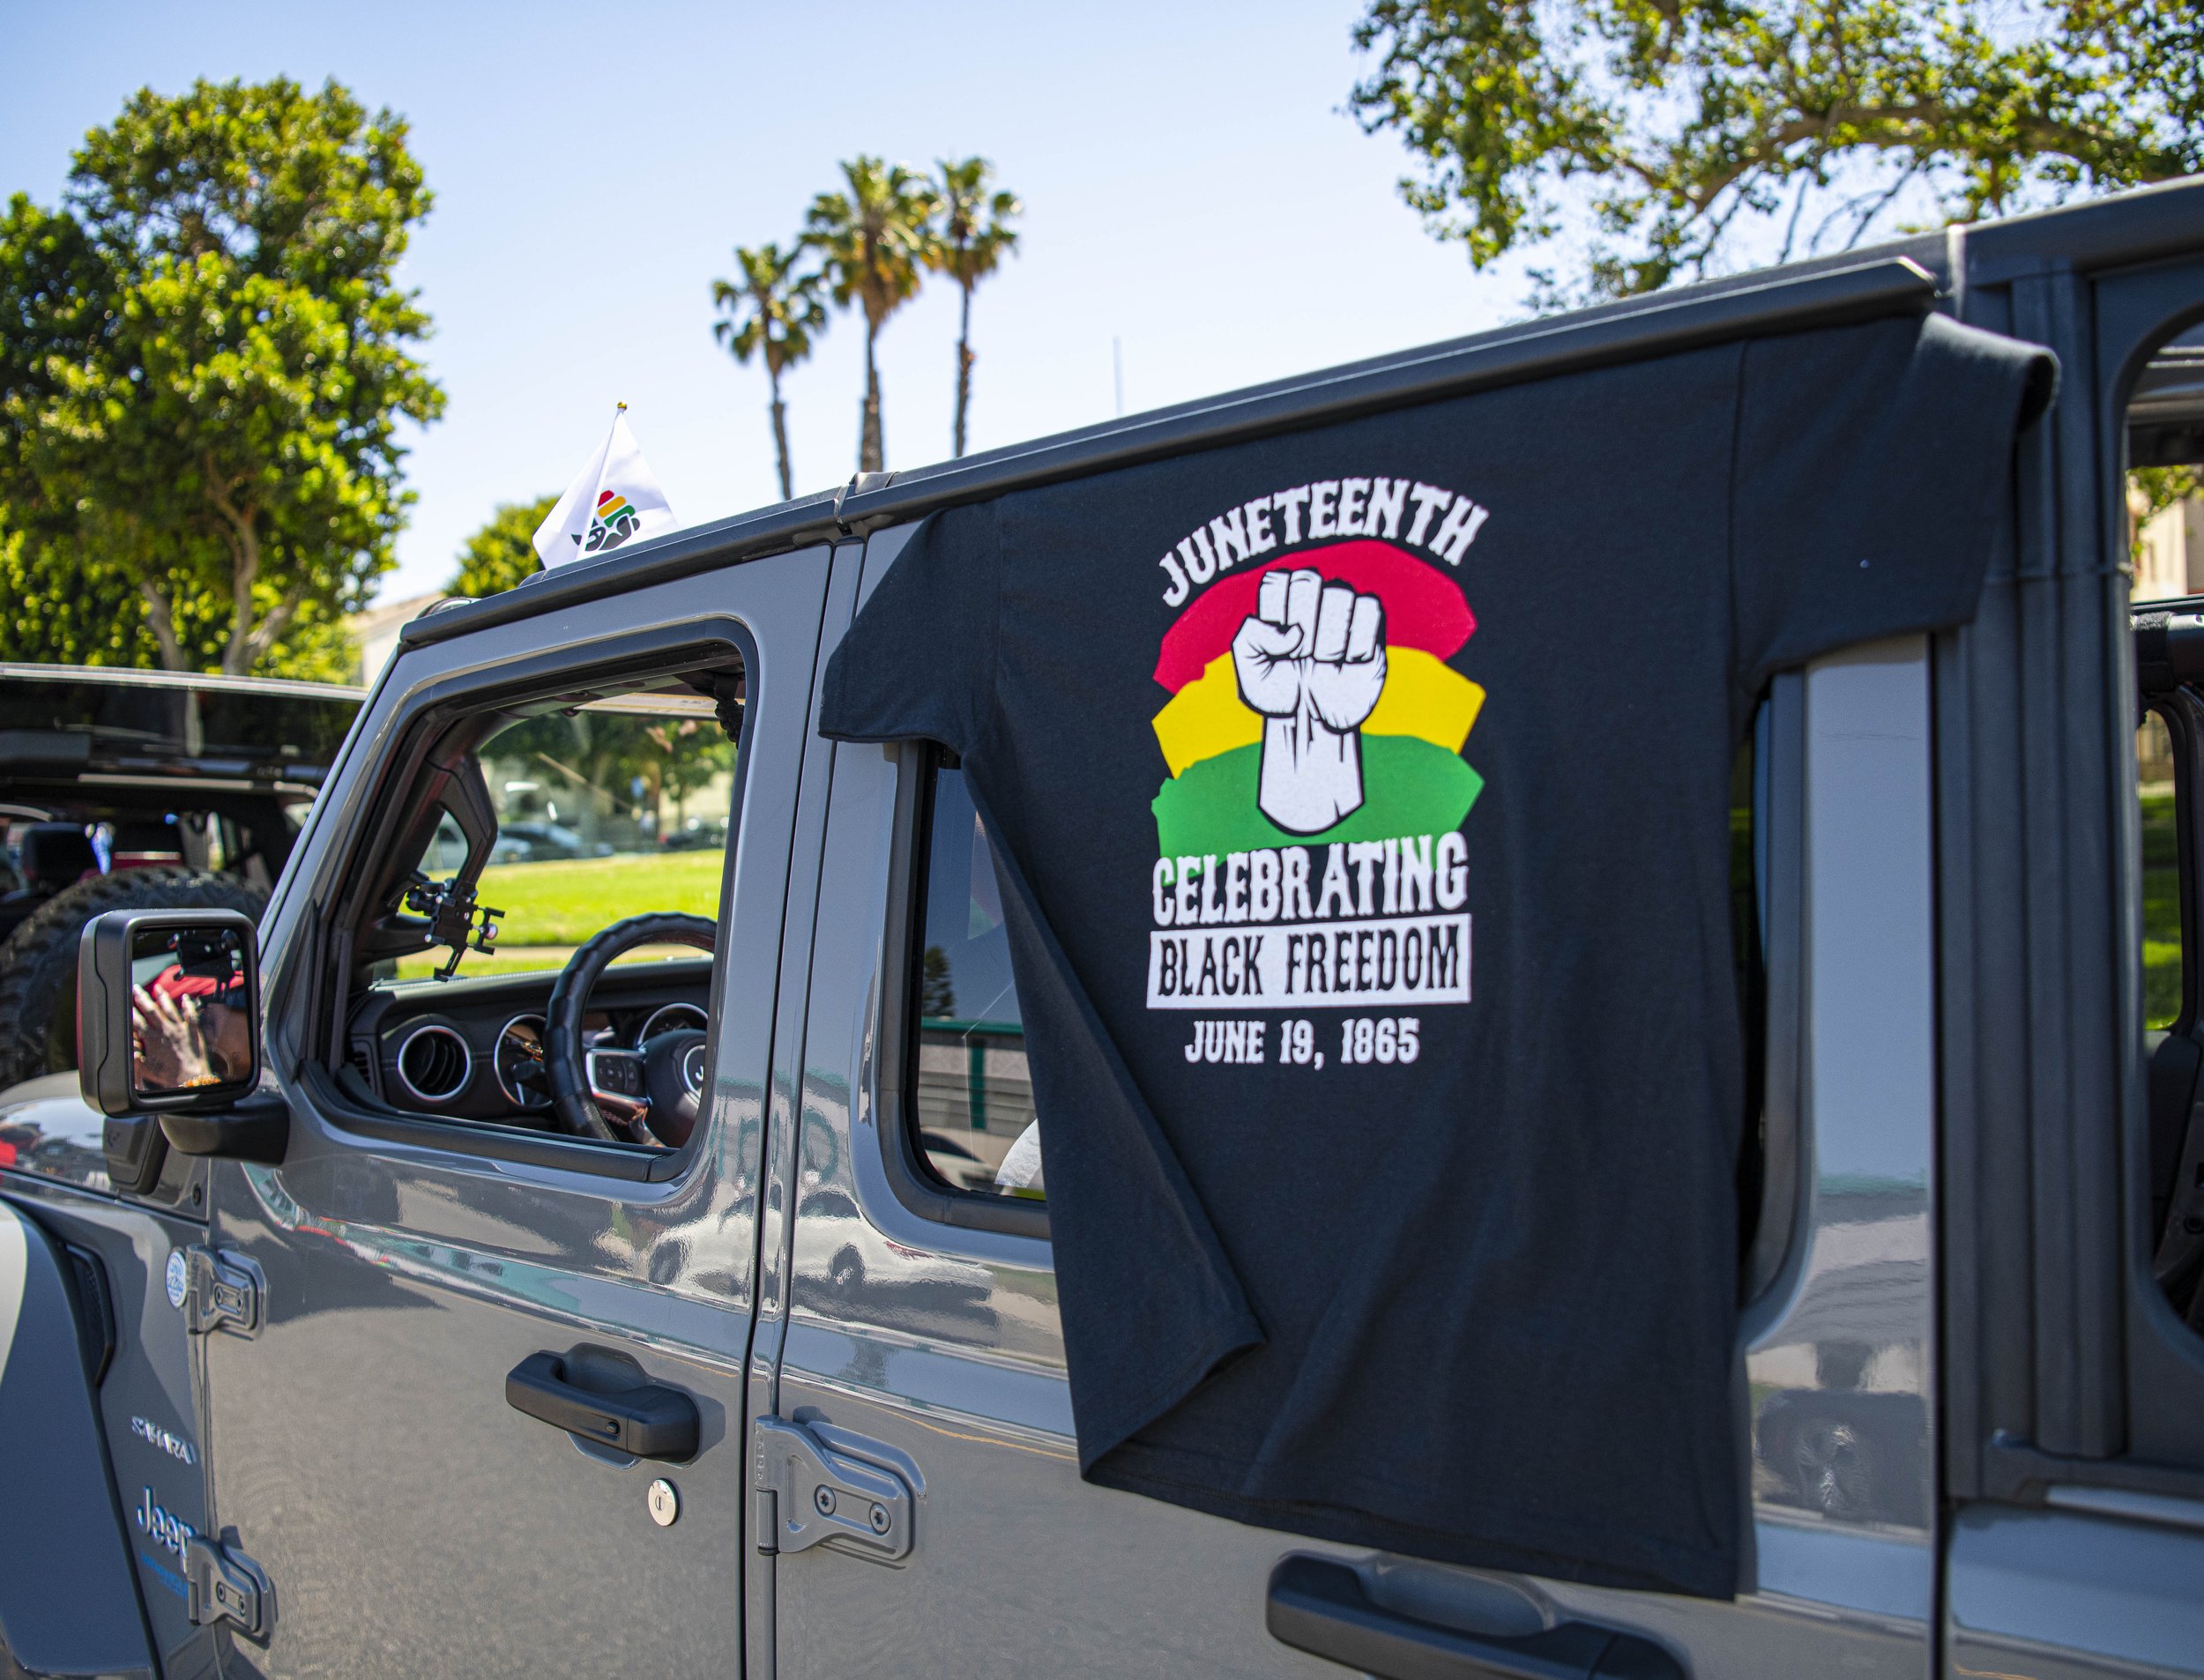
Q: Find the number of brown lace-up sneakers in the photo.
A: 0